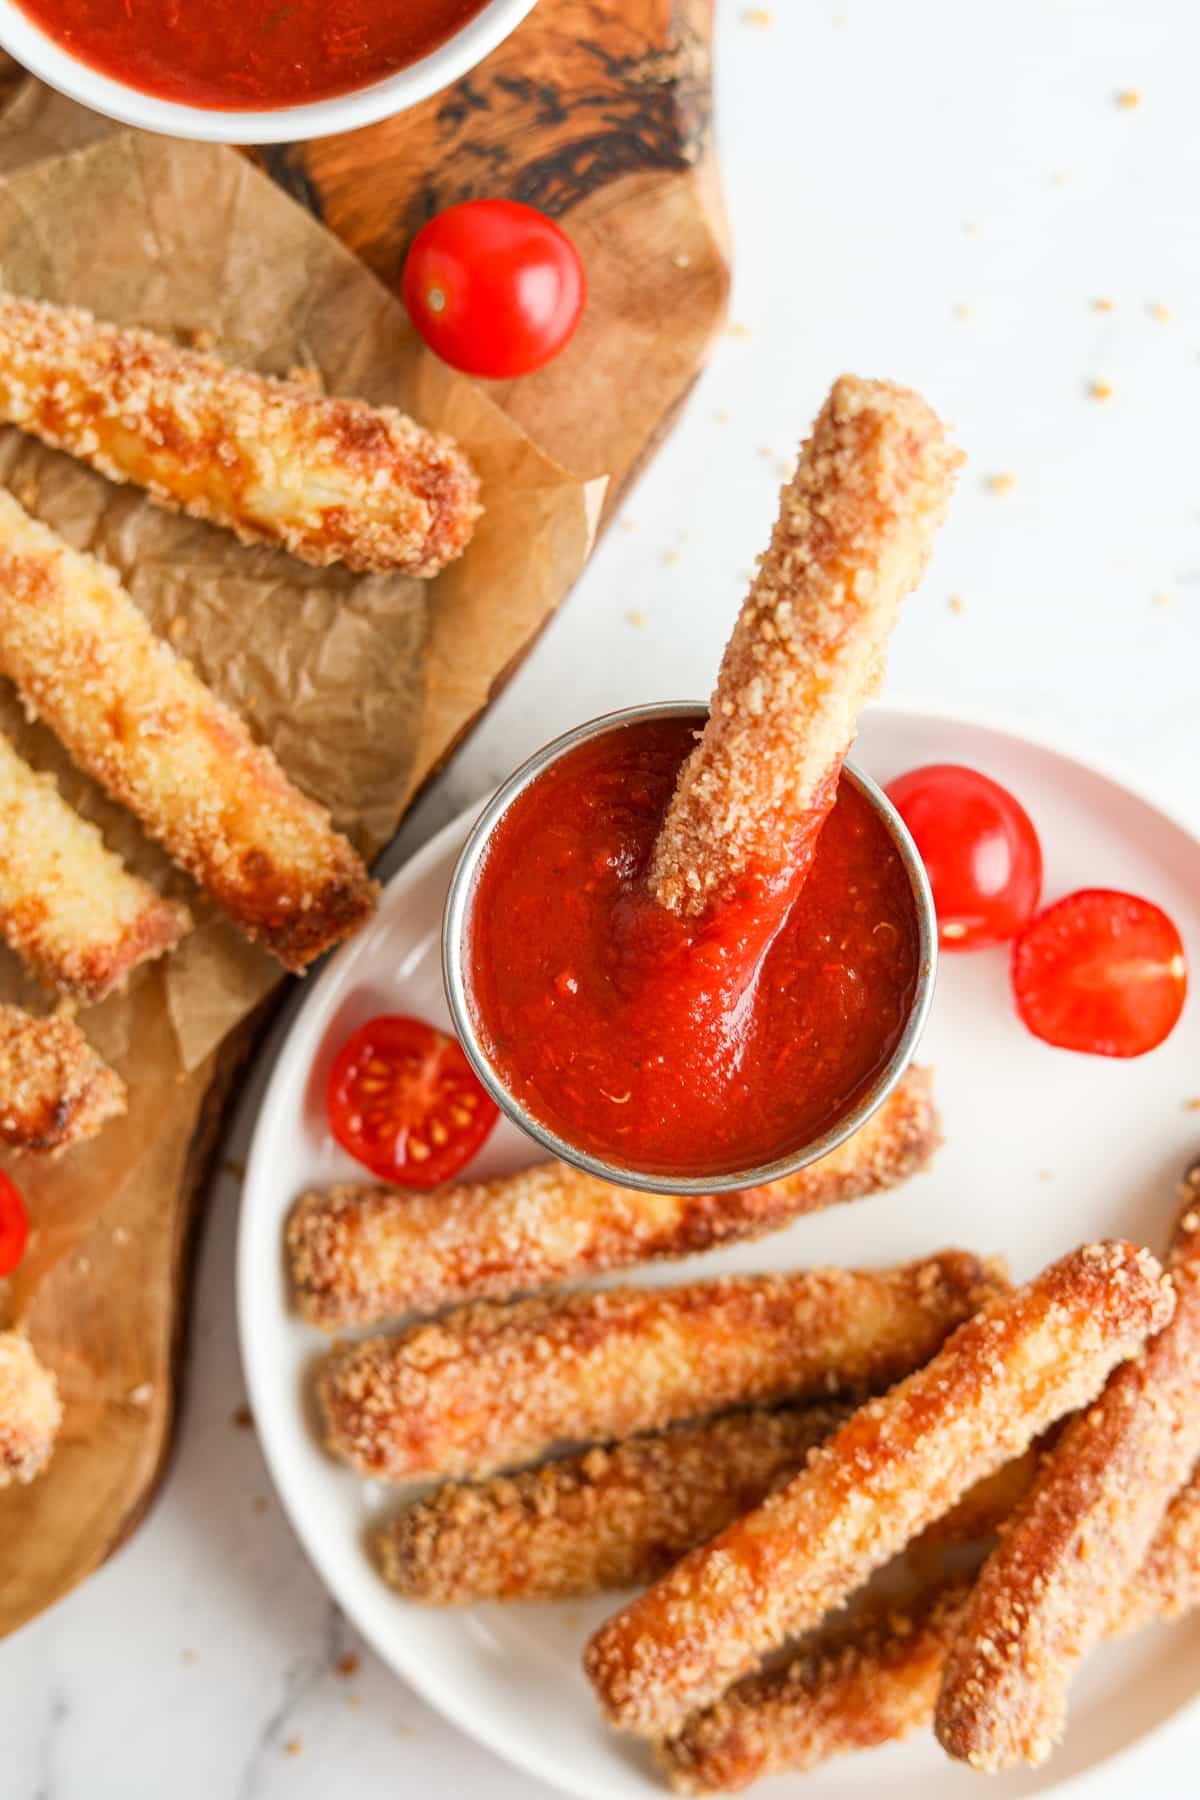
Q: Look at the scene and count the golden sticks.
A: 12